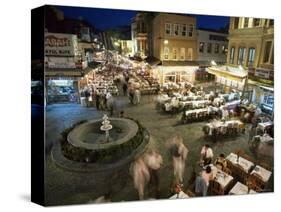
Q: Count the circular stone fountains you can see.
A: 1